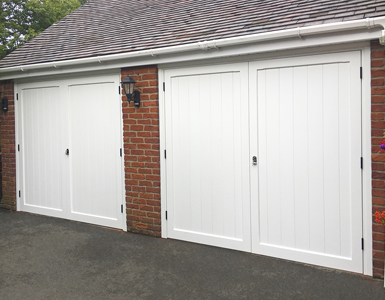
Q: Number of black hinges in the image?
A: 12